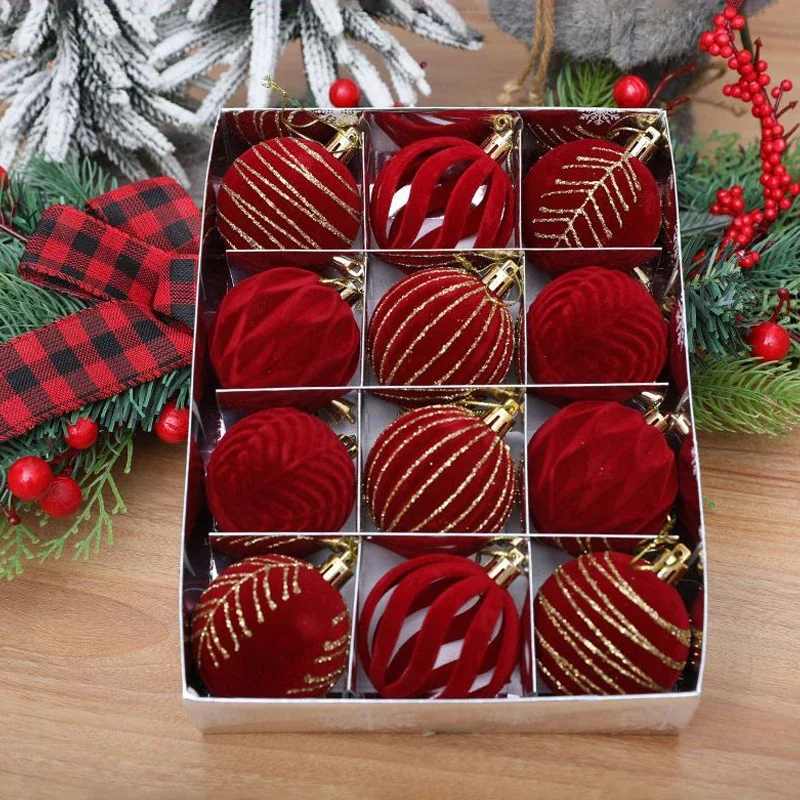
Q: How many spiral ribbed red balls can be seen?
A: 2